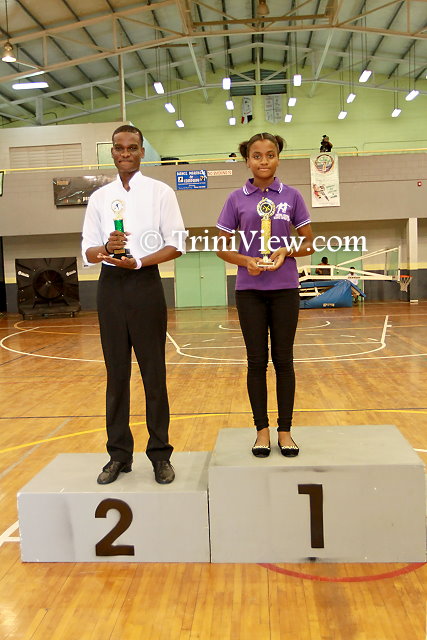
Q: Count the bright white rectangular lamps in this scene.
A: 15